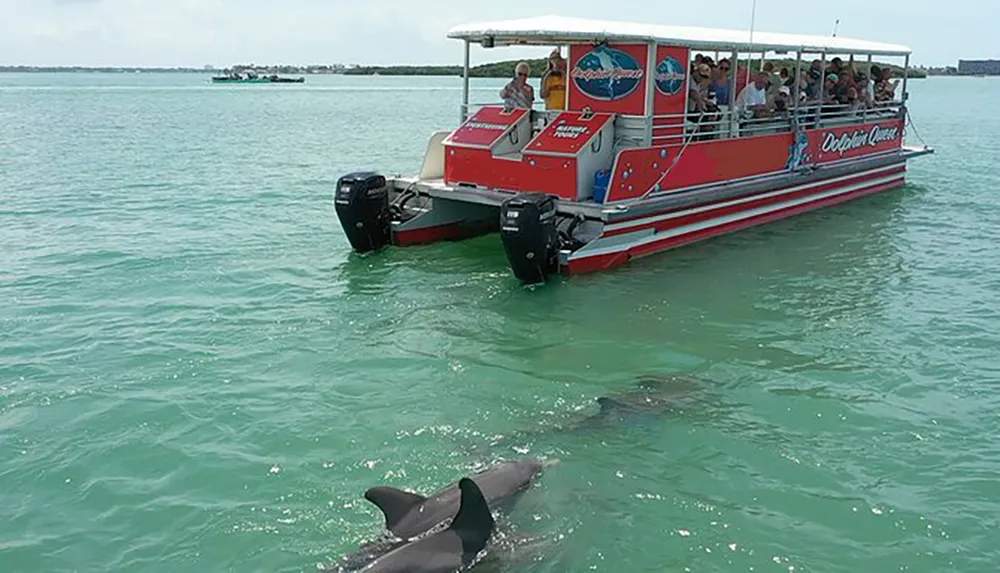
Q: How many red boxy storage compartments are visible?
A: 2